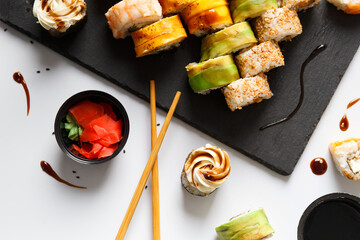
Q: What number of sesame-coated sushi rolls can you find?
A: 4